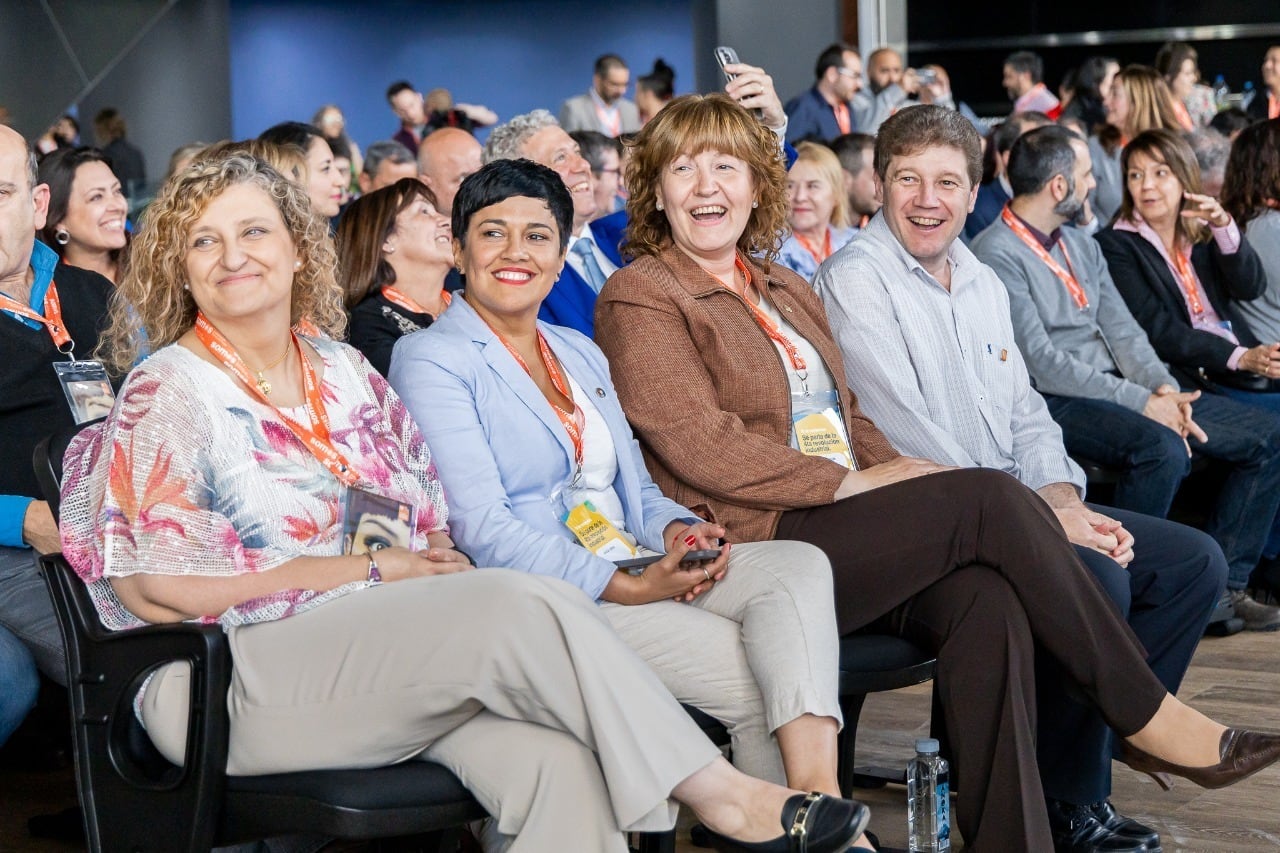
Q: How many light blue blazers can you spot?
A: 1